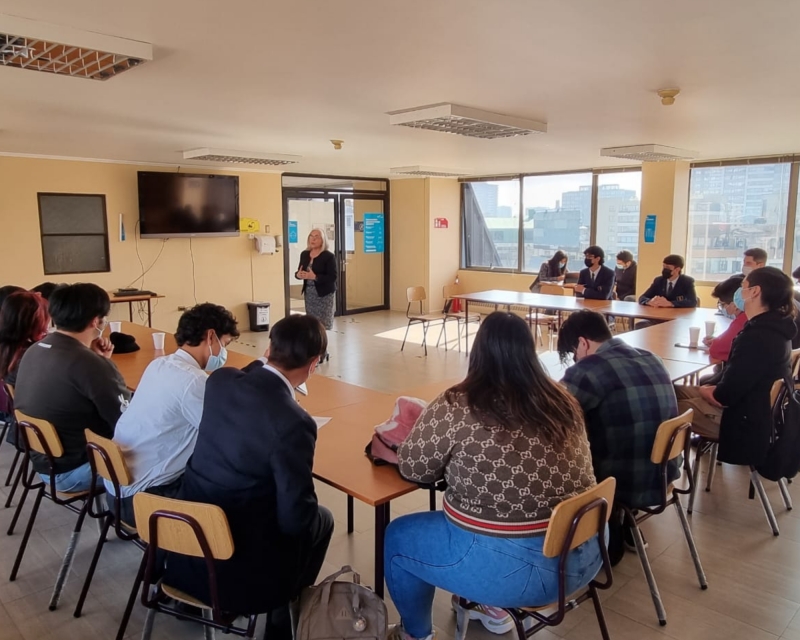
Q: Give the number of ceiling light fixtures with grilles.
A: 5